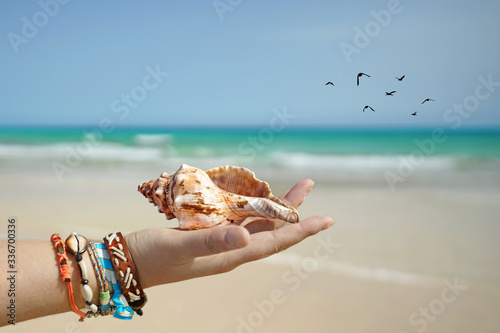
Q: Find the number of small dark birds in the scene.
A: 7